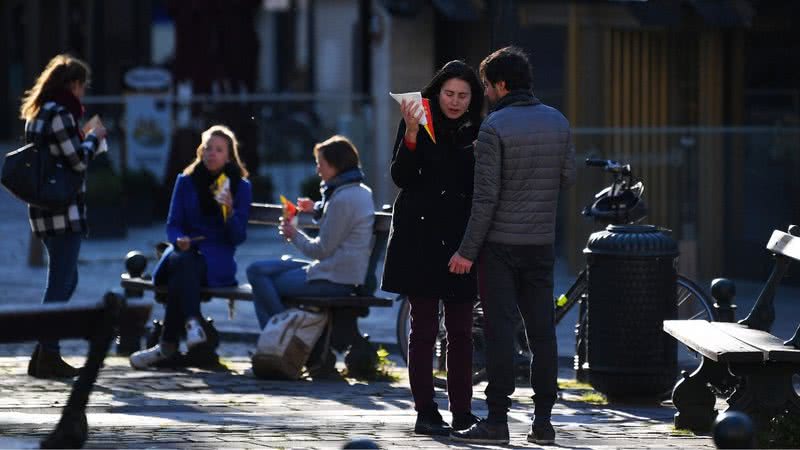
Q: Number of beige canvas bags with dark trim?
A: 1